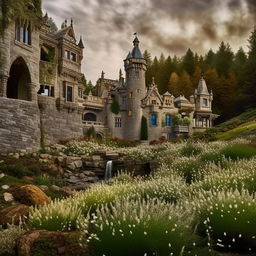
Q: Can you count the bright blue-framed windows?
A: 2